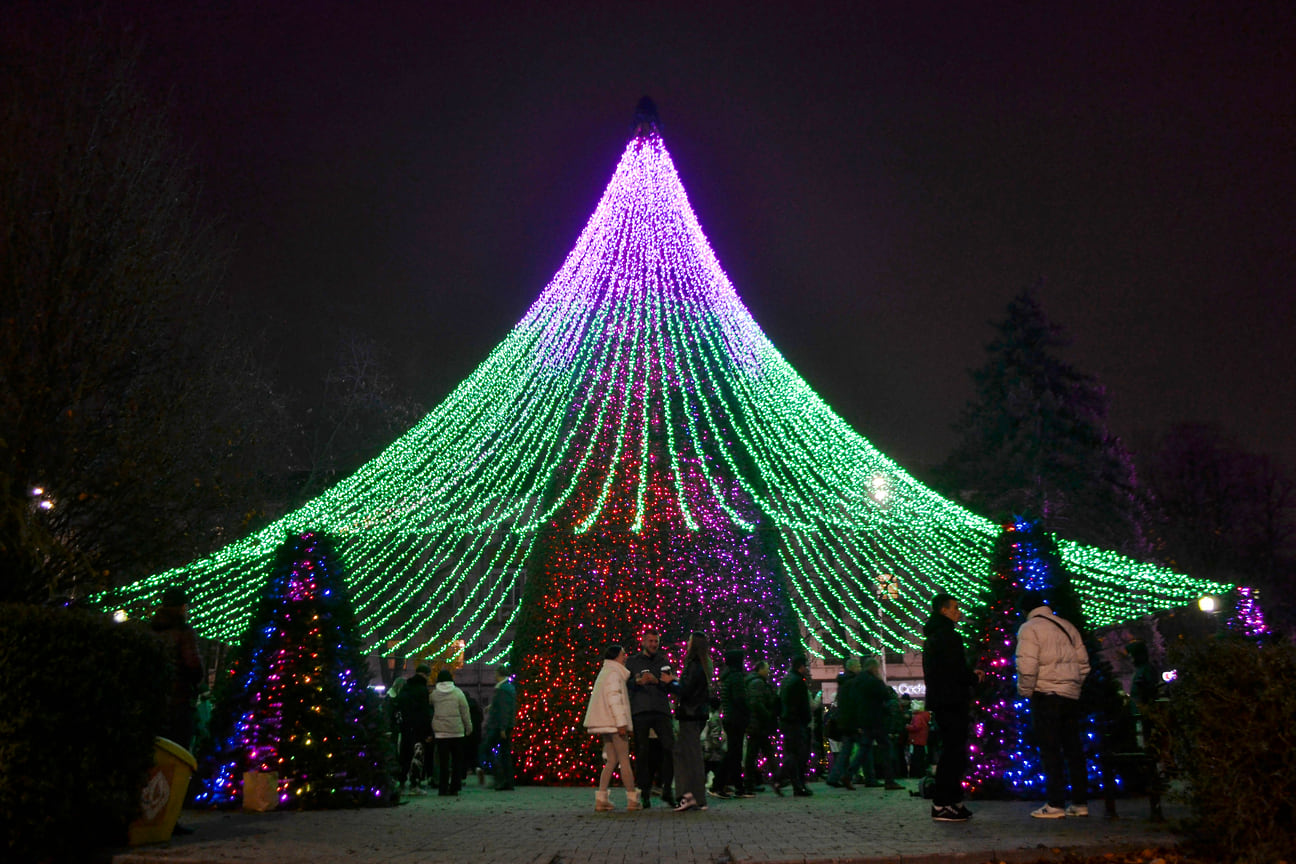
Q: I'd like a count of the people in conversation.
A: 5